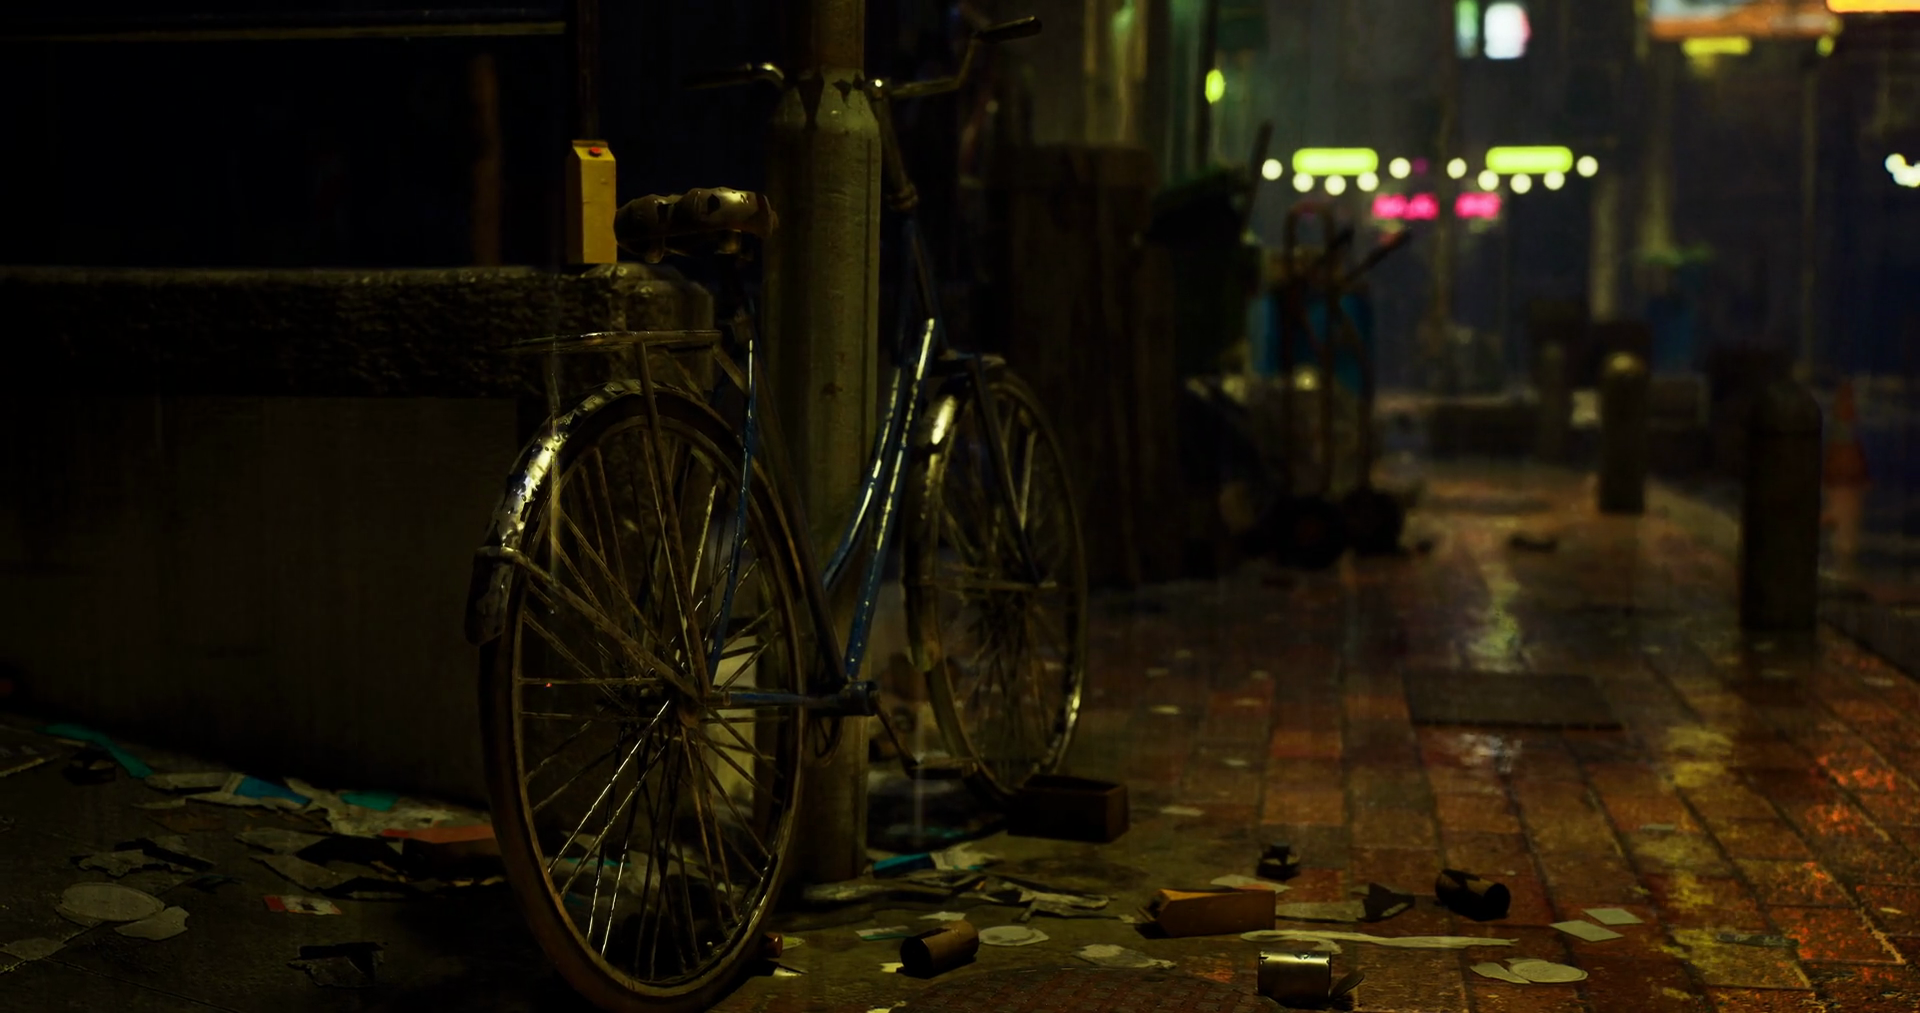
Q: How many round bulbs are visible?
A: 10